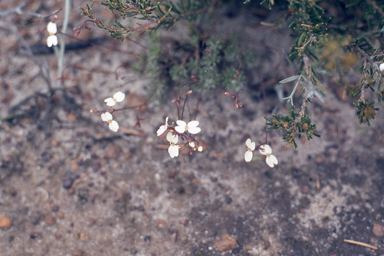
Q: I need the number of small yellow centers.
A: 7